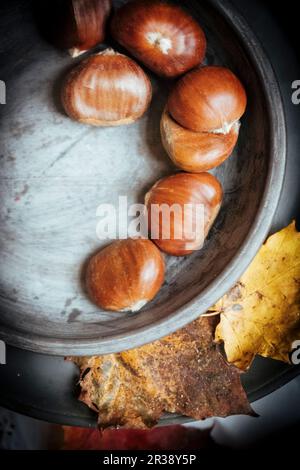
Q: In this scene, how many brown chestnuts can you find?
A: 7